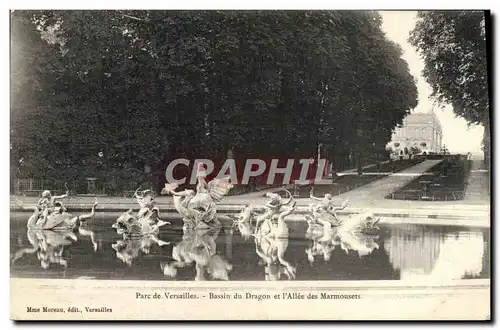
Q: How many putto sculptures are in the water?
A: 4